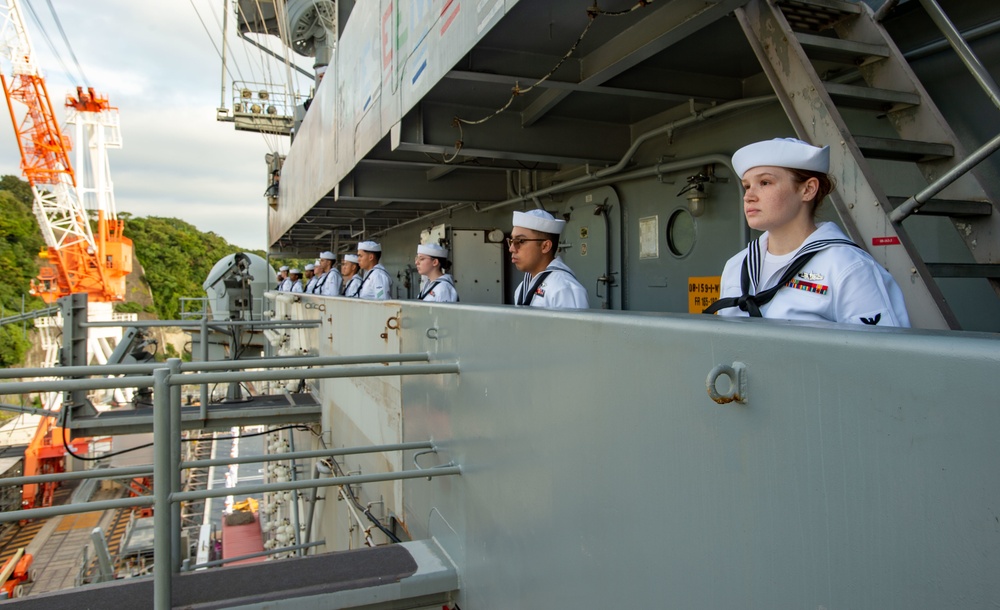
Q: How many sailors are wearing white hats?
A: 11